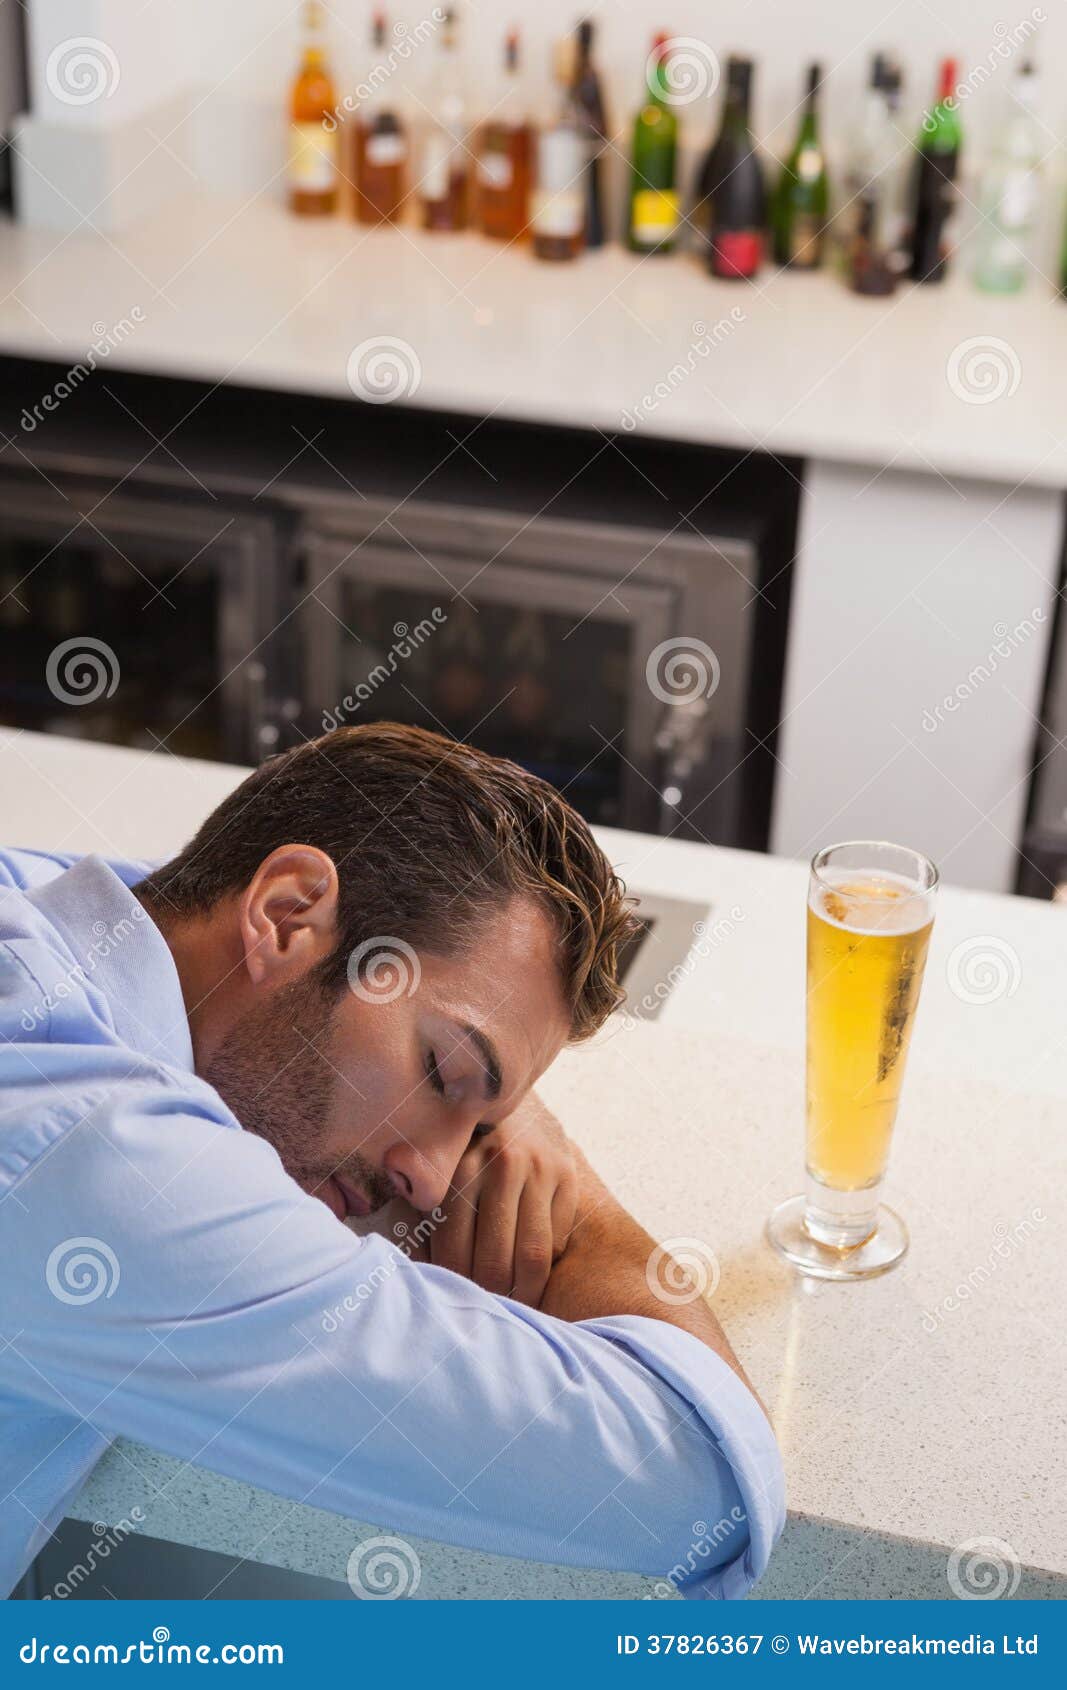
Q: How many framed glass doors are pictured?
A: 2